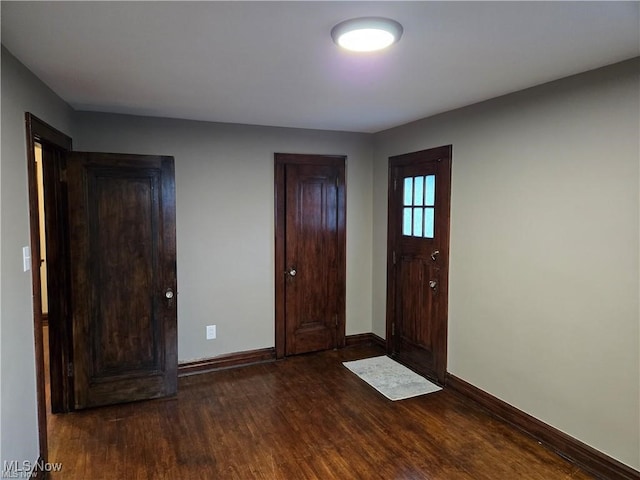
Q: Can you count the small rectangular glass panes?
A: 6